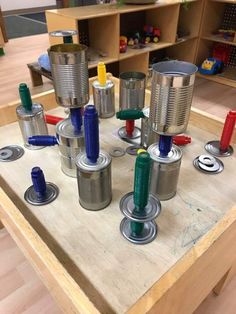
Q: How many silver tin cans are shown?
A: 9